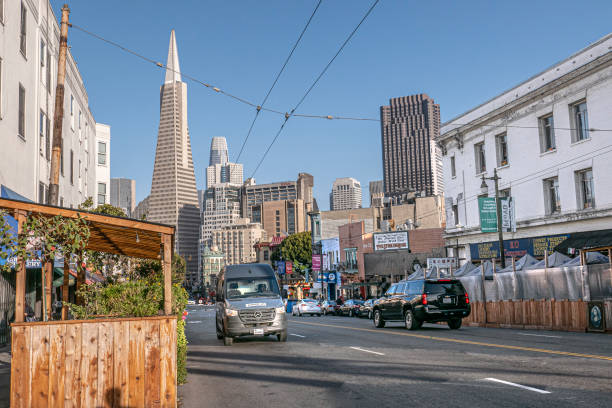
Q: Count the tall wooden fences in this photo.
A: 2